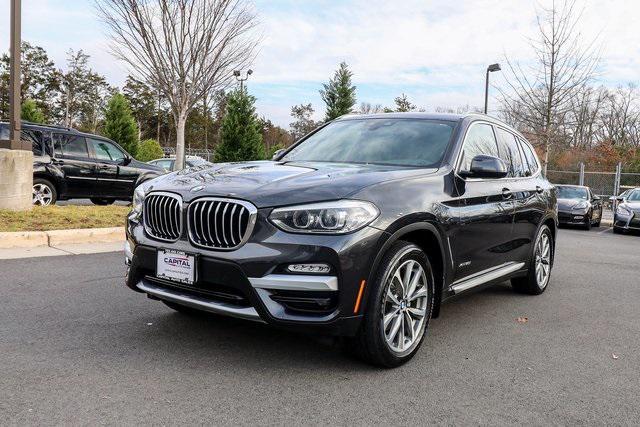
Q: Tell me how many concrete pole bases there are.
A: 1